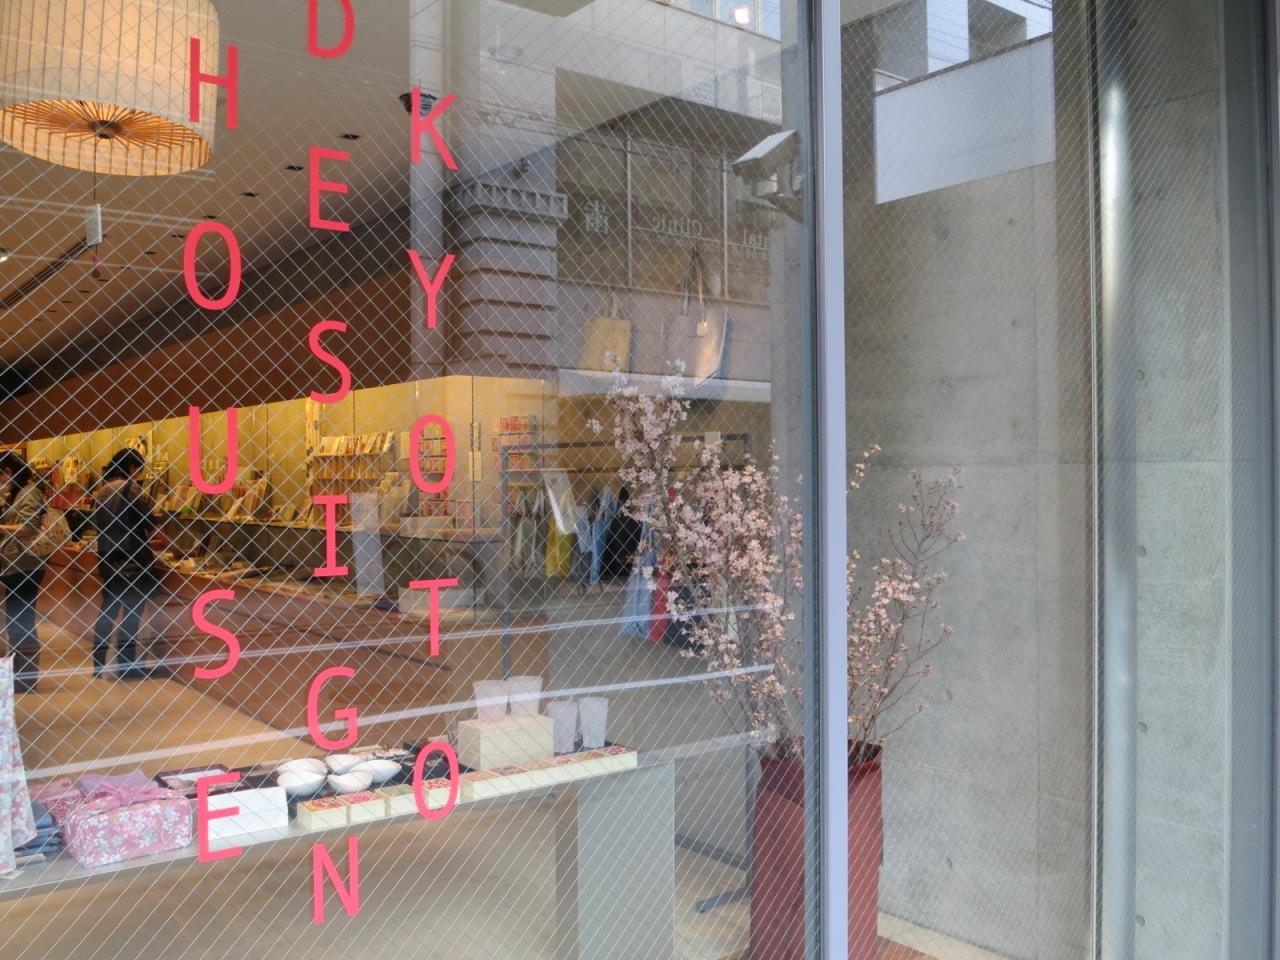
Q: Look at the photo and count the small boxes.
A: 10